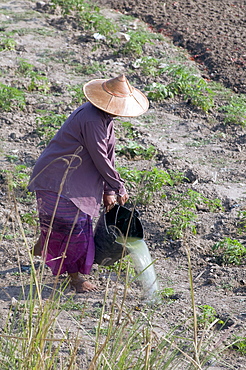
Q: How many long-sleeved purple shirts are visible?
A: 1